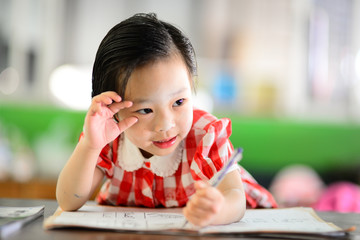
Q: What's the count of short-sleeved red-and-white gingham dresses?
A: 1